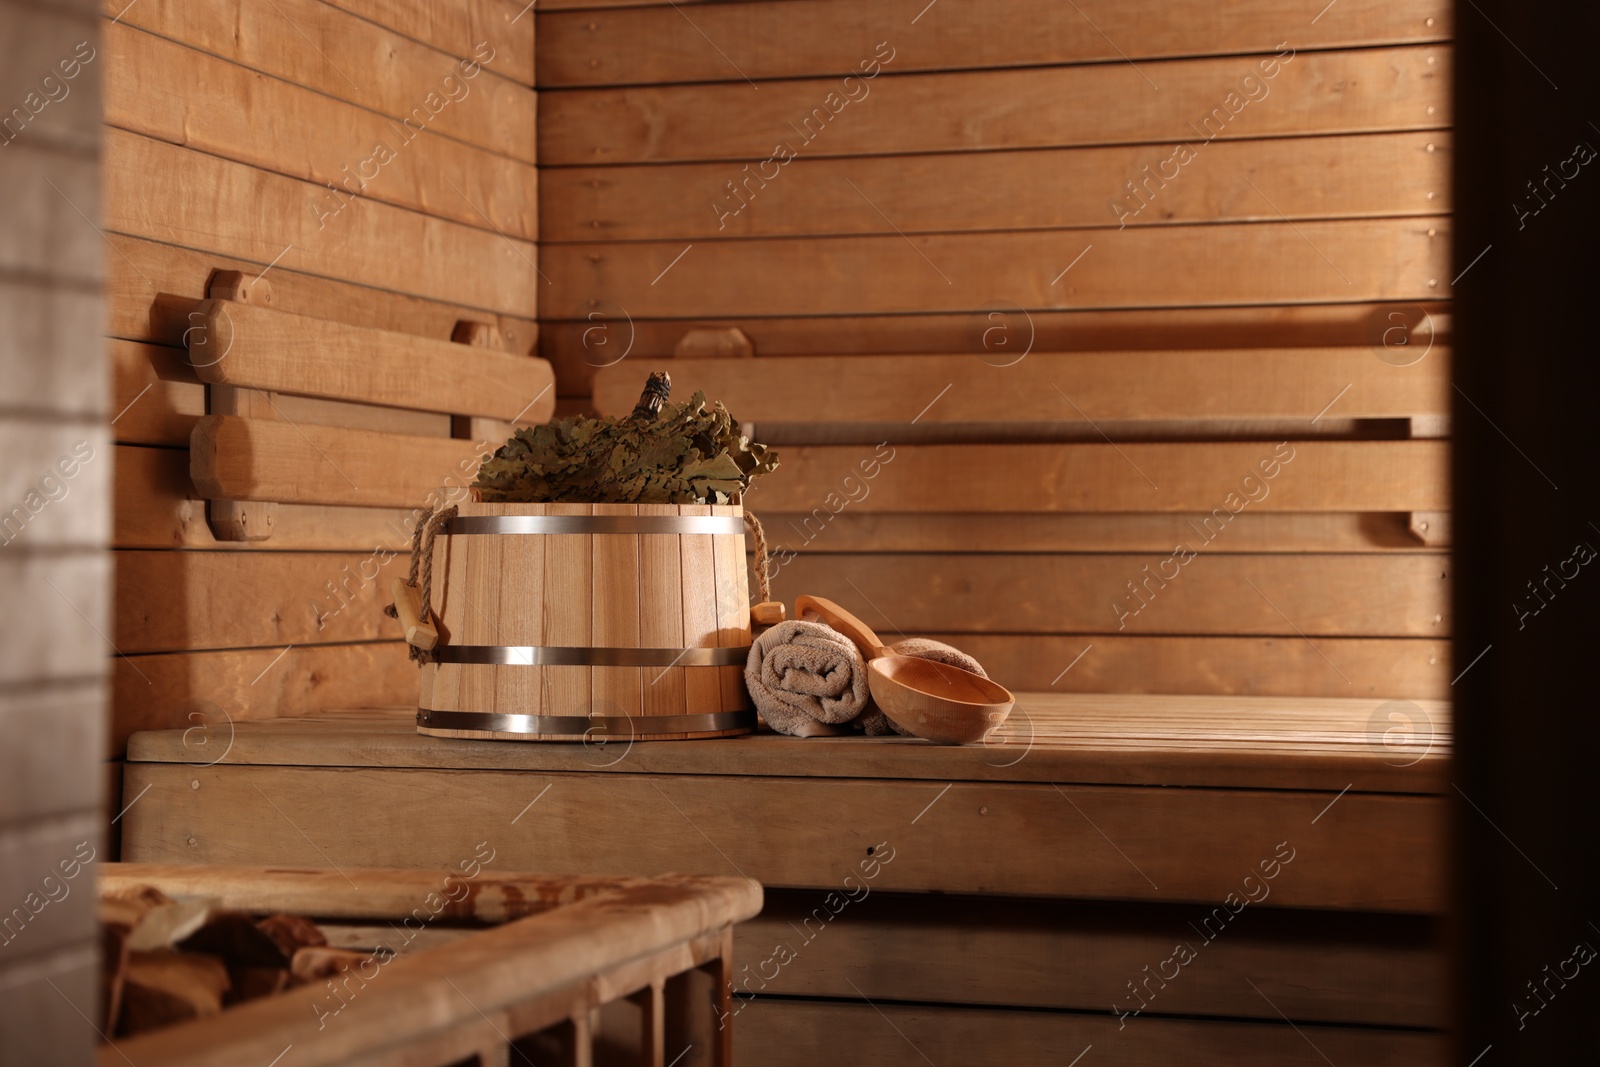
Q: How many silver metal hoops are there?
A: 3